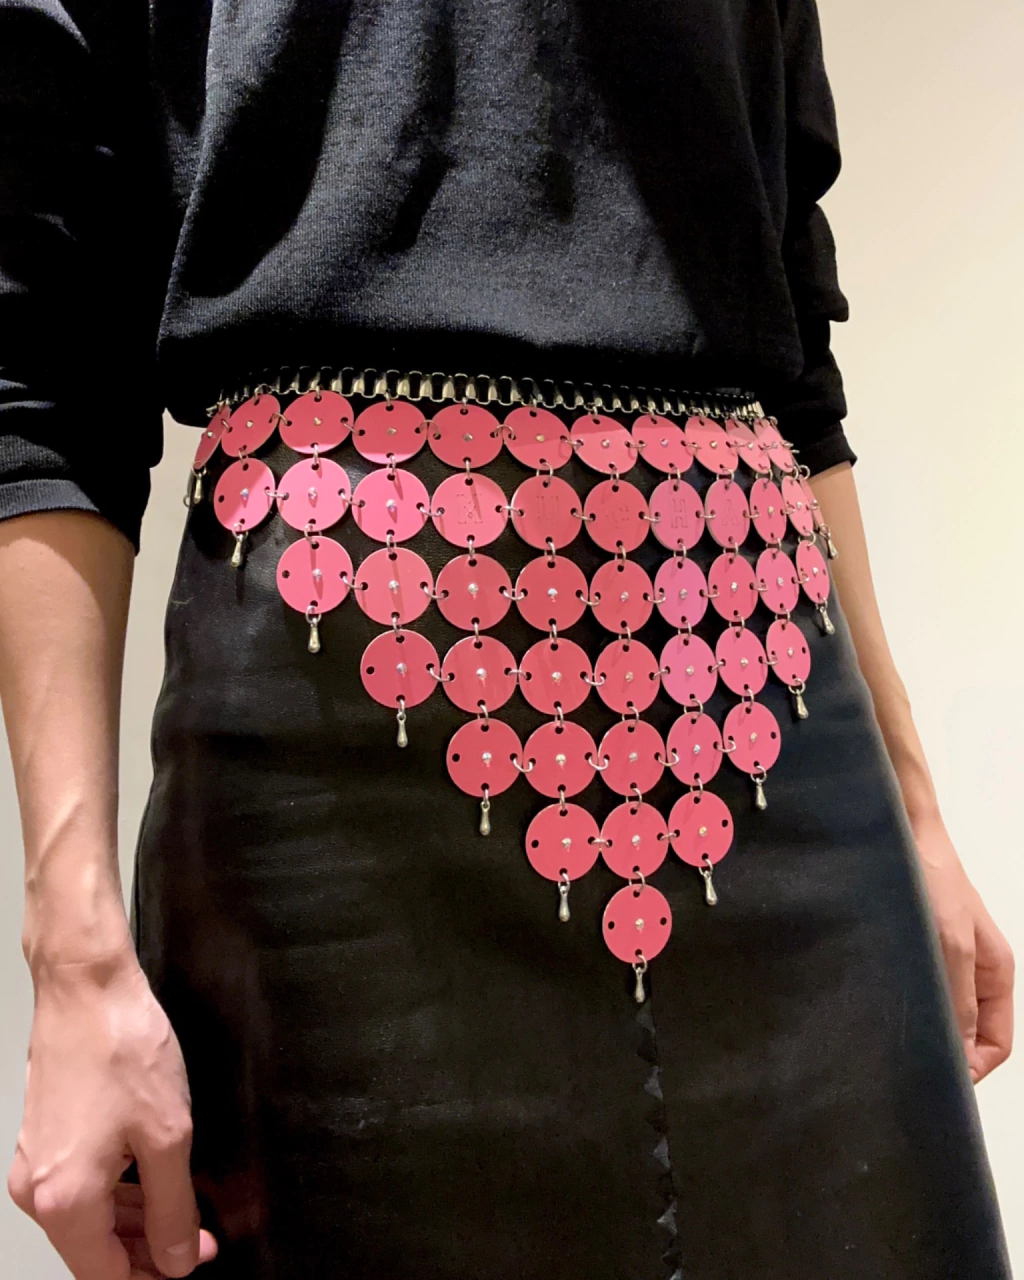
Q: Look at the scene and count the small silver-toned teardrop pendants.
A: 12